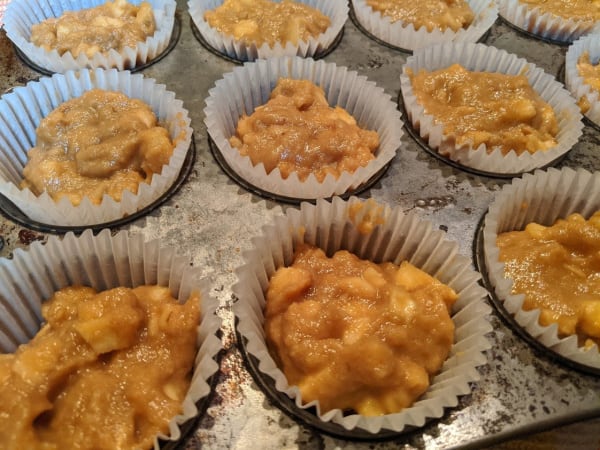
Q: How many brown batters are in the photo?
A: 11